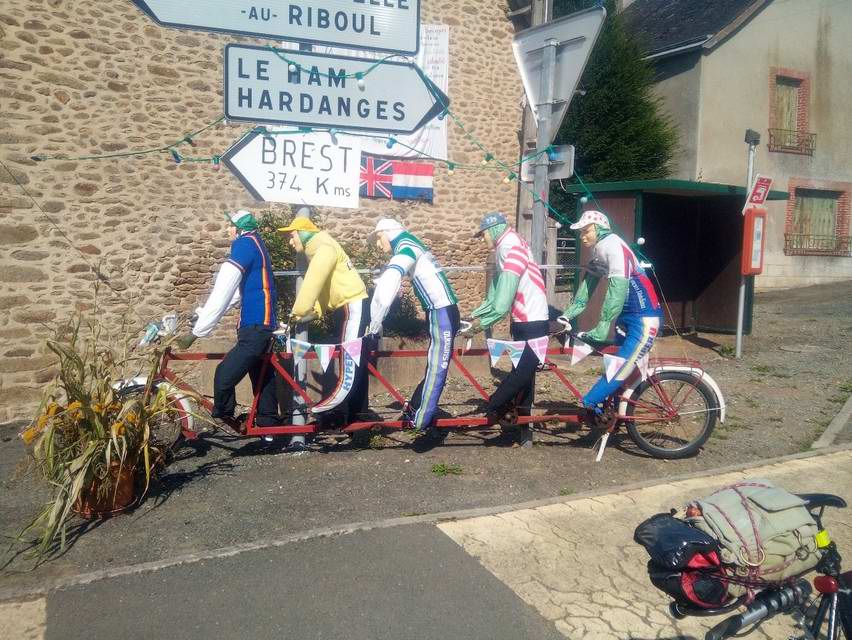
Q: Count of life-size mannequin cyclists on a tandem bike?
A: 5